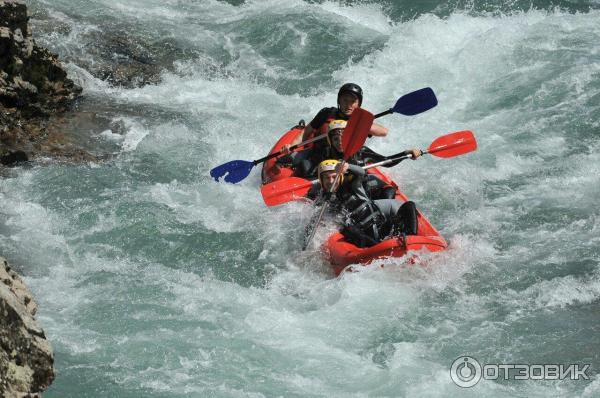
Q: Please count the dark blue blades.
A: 2